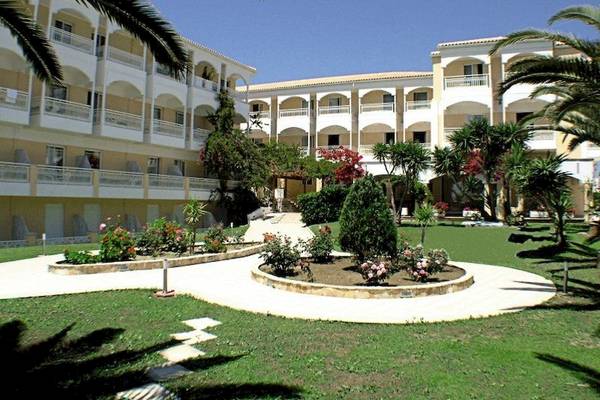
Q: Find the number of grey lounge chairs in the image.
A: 0